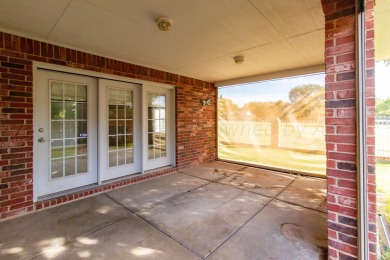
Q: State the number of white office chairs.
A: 0